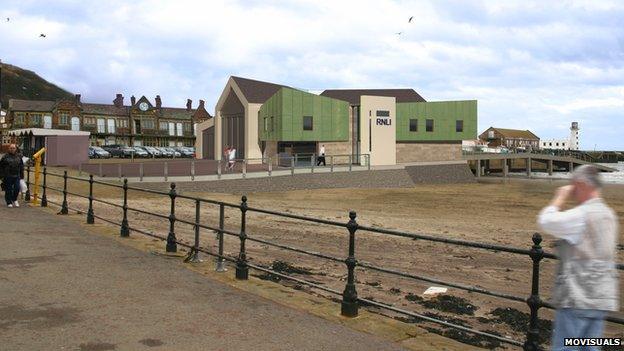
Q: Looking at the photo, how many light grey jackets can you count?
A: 1